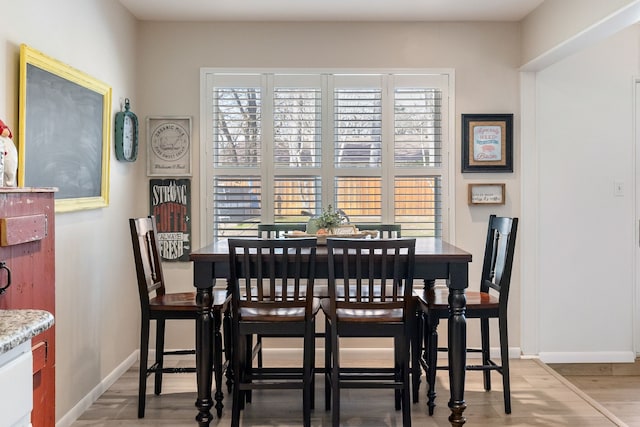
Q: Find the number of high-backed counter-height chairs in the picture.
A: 6